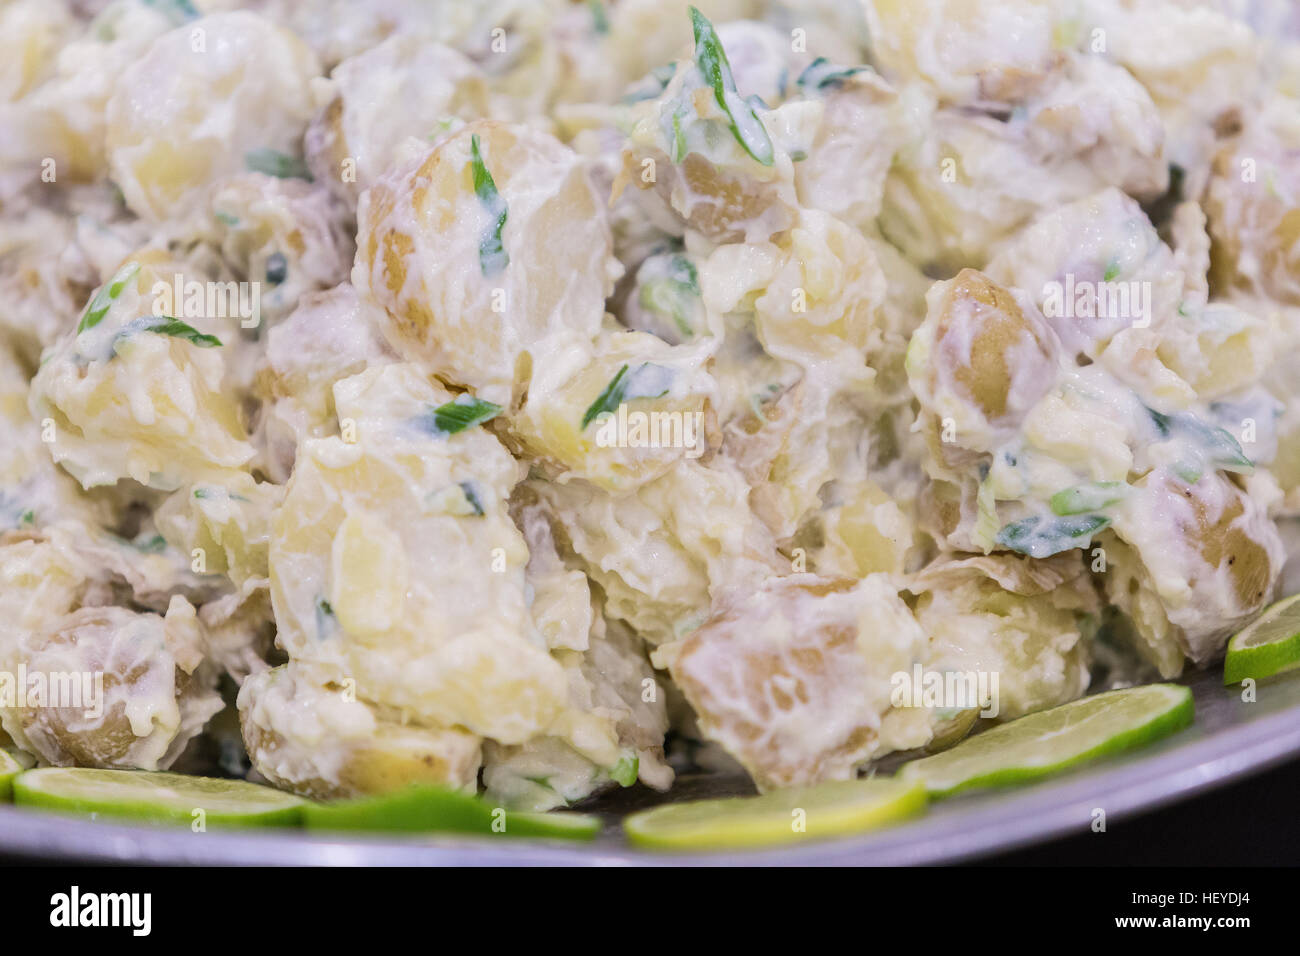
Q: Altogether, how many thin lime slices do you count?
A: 6